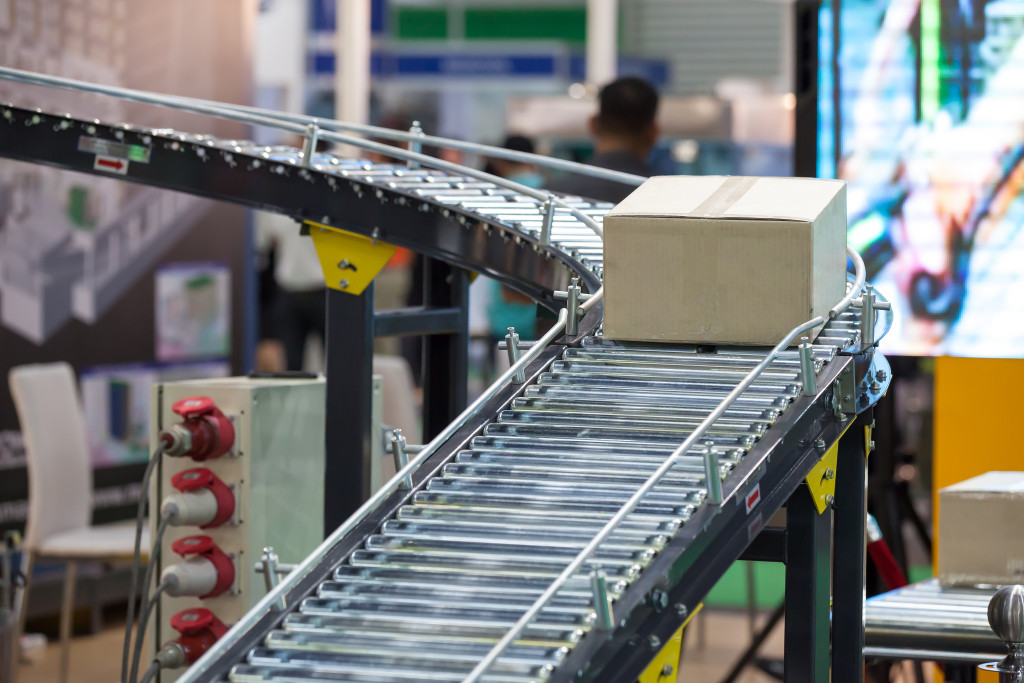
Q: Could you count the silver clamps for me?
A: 11